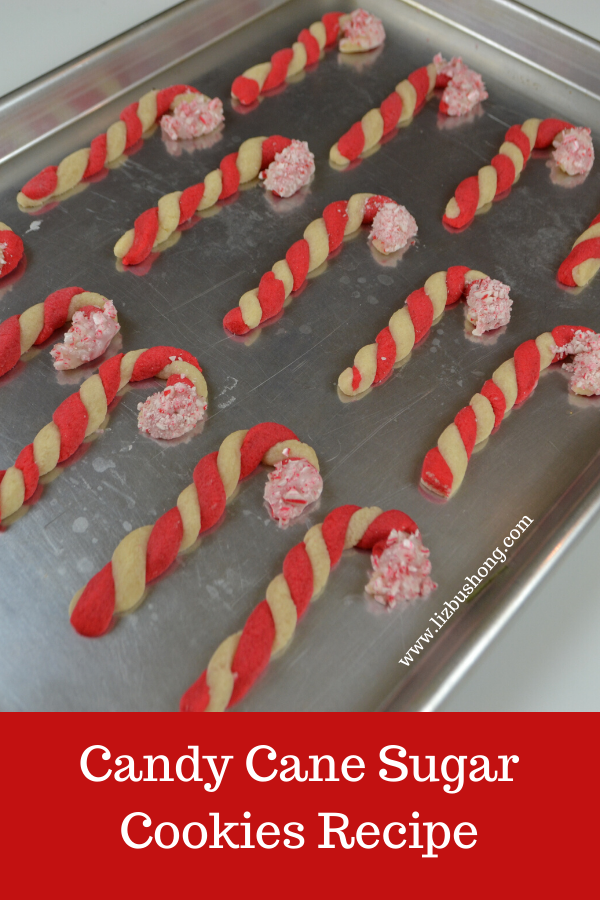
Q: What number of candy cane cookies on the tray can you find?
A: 14